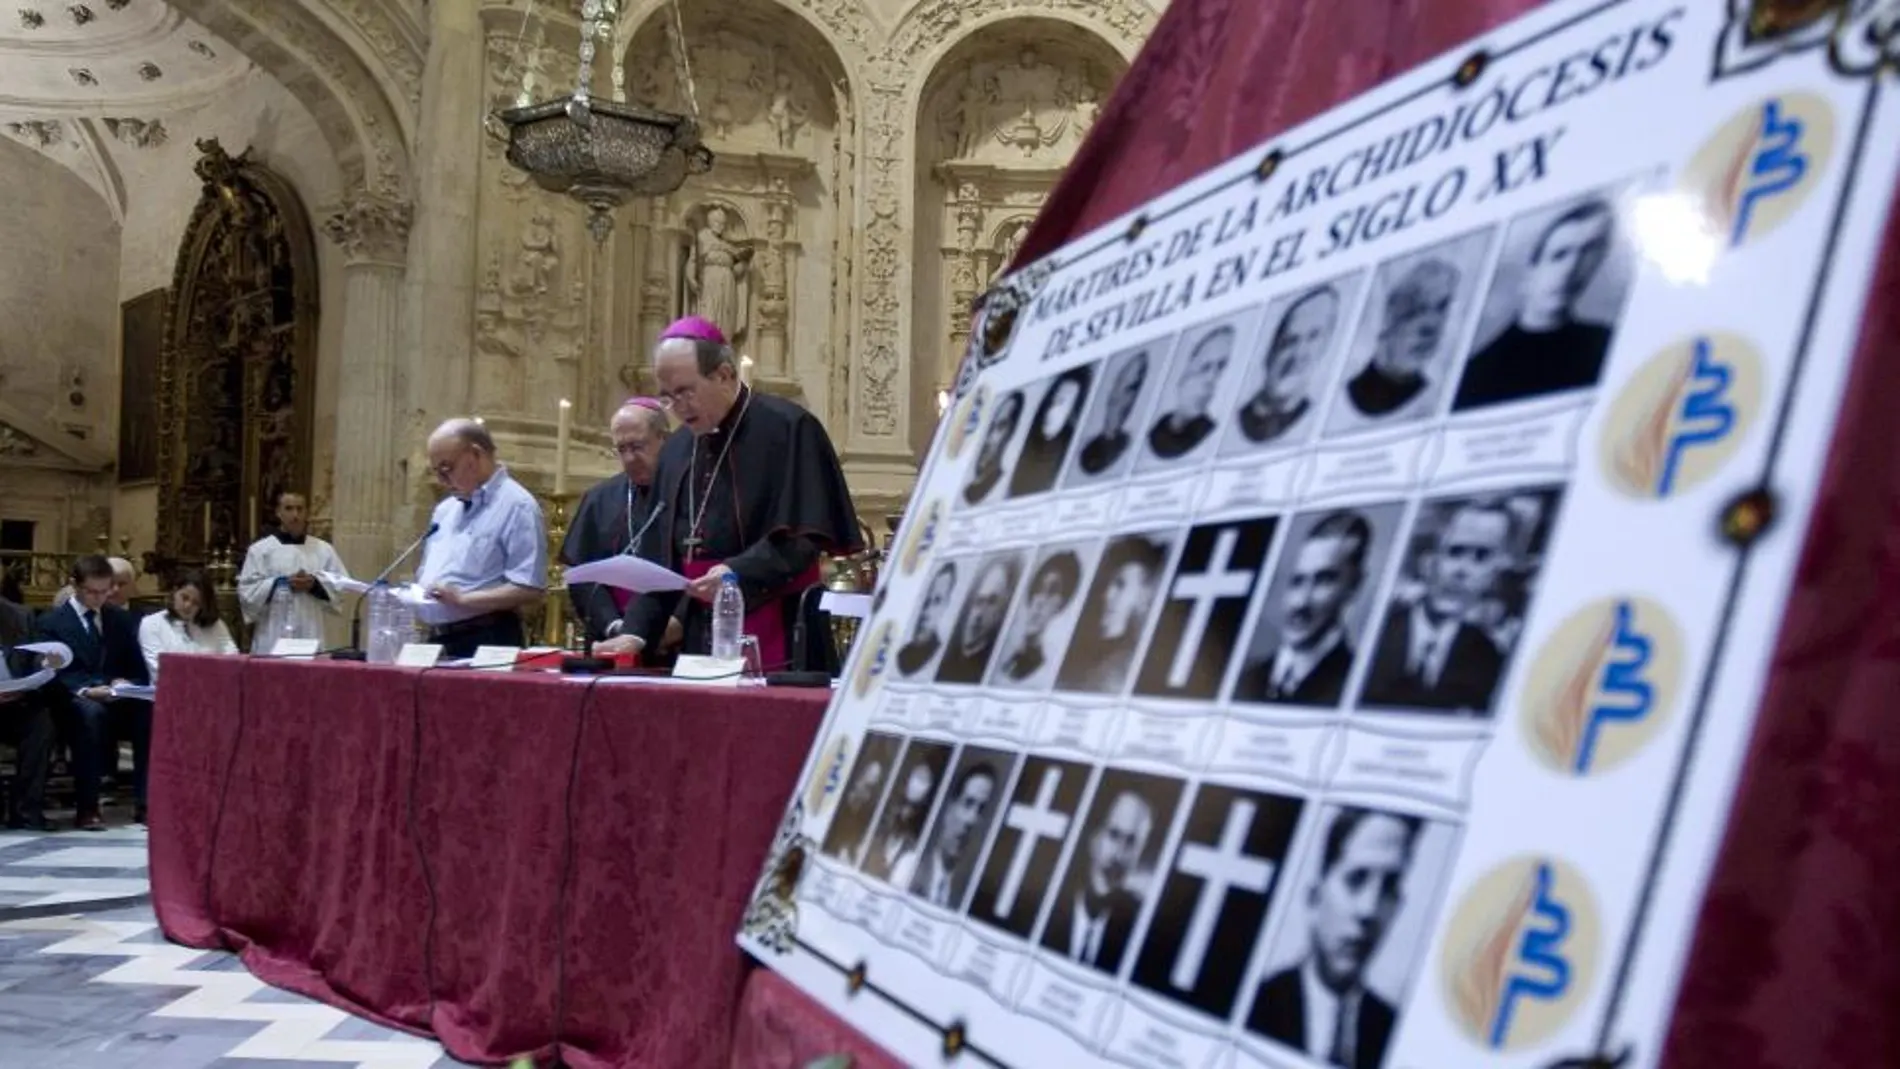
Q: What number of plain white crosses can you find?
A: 3